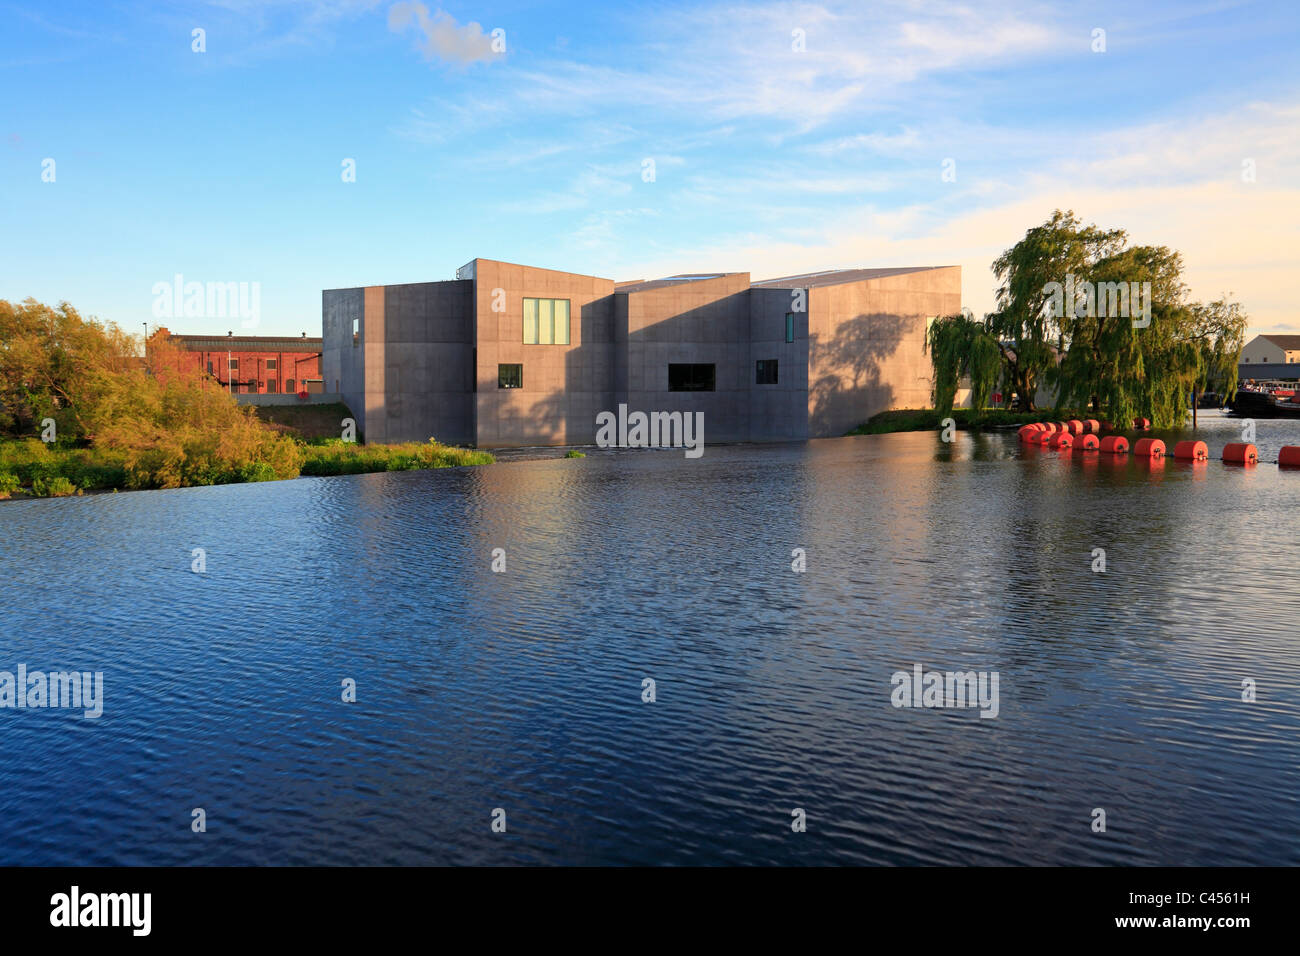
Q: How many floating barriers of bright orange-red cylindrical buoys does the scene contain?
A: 1